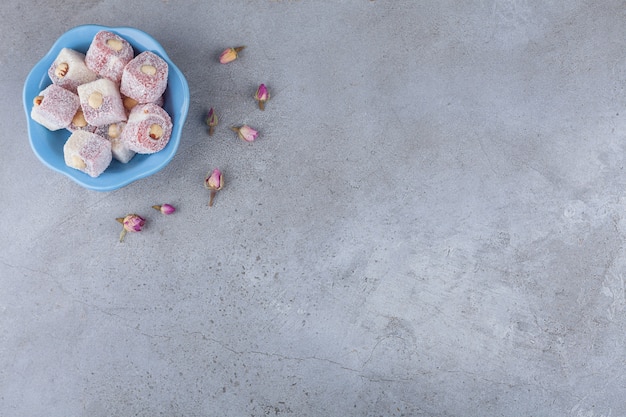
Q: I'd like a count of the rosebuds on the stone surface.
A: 7